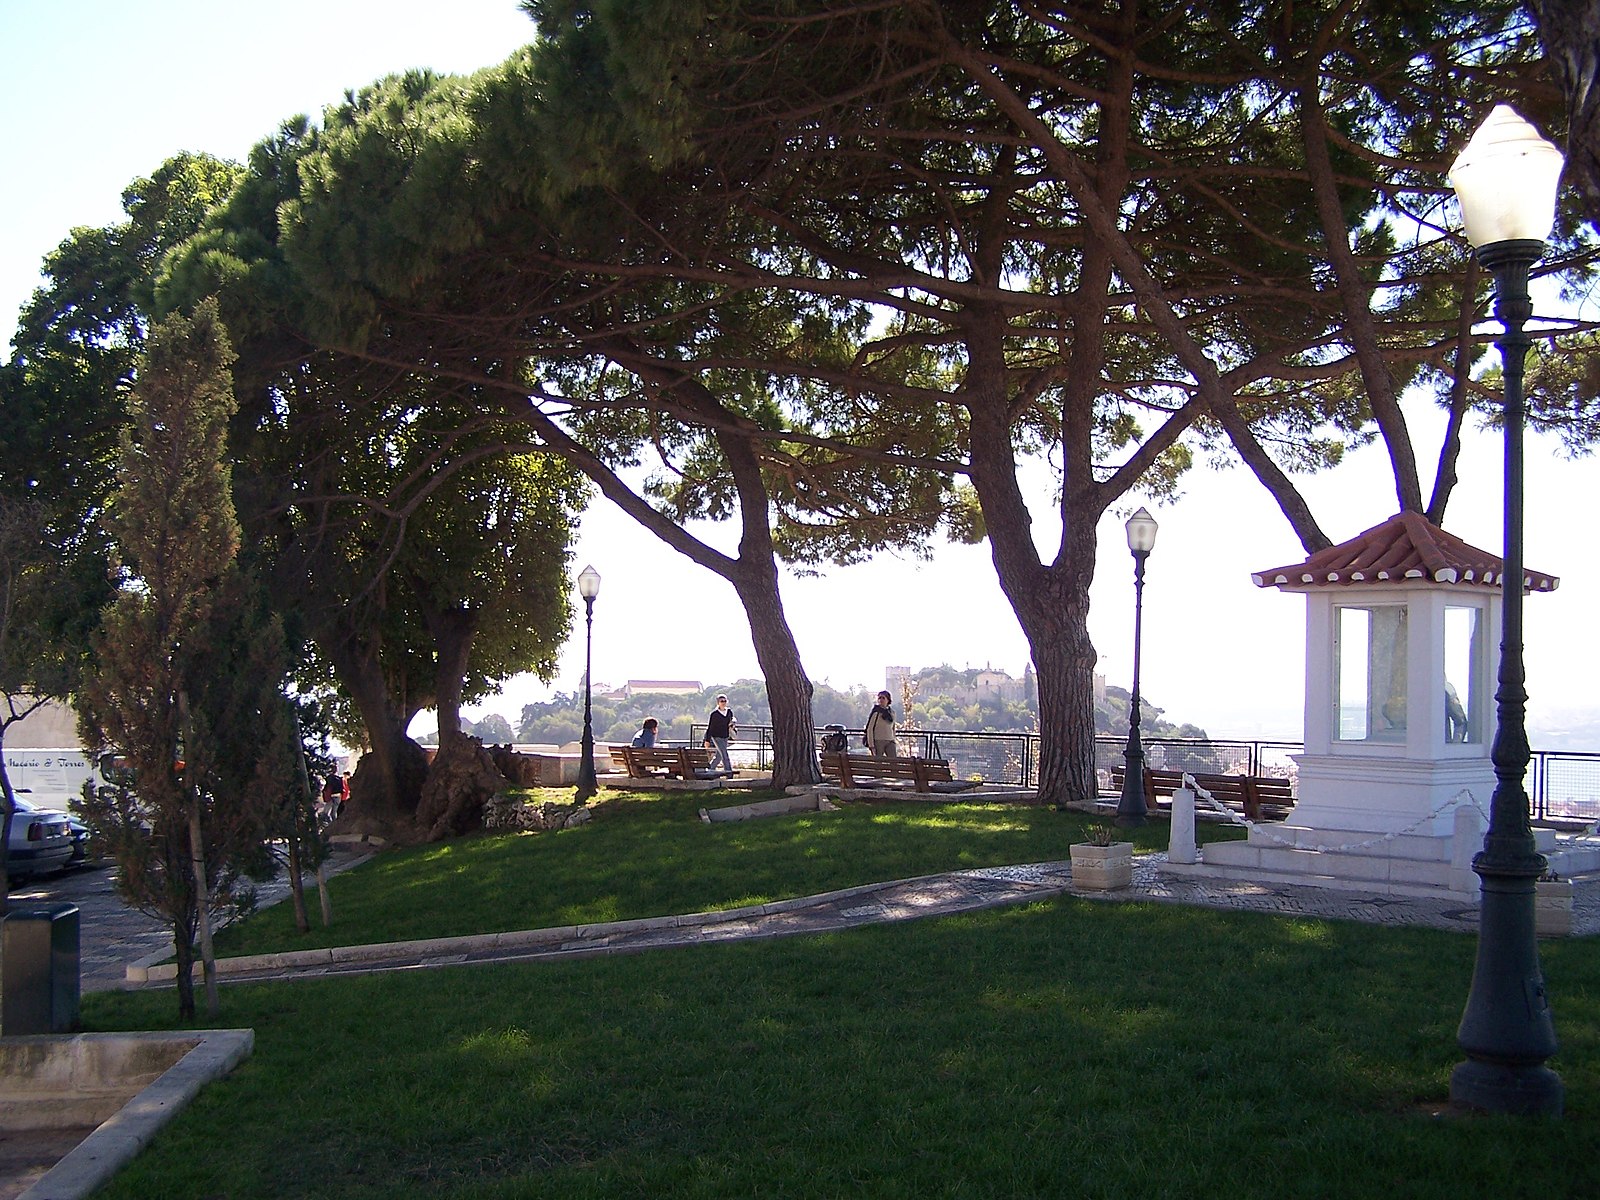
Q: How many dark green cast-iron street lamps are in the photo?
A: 3